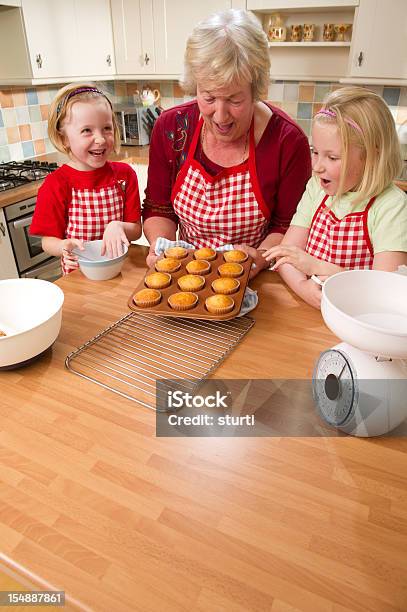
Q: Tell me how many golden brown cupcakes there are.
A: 12